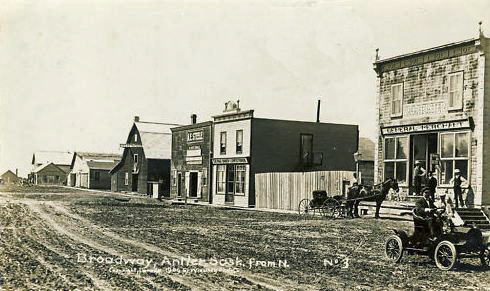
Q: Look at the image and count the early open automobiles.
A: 1